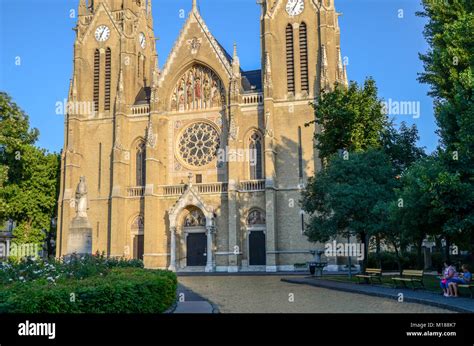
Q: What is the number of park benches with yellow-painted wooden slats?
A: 3